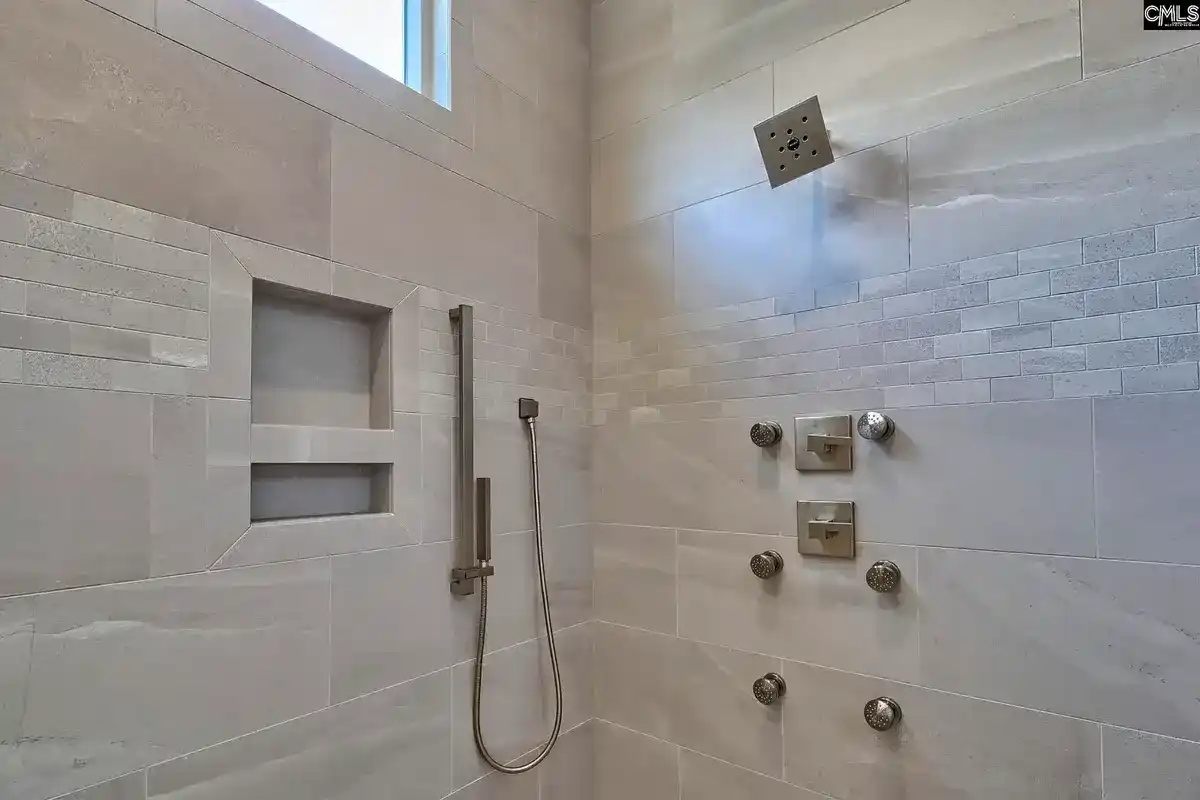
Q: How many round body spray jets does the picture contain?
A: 6